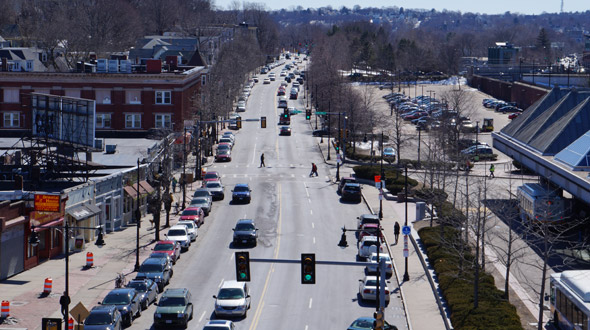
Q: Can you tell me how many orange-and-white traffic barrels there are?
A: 4